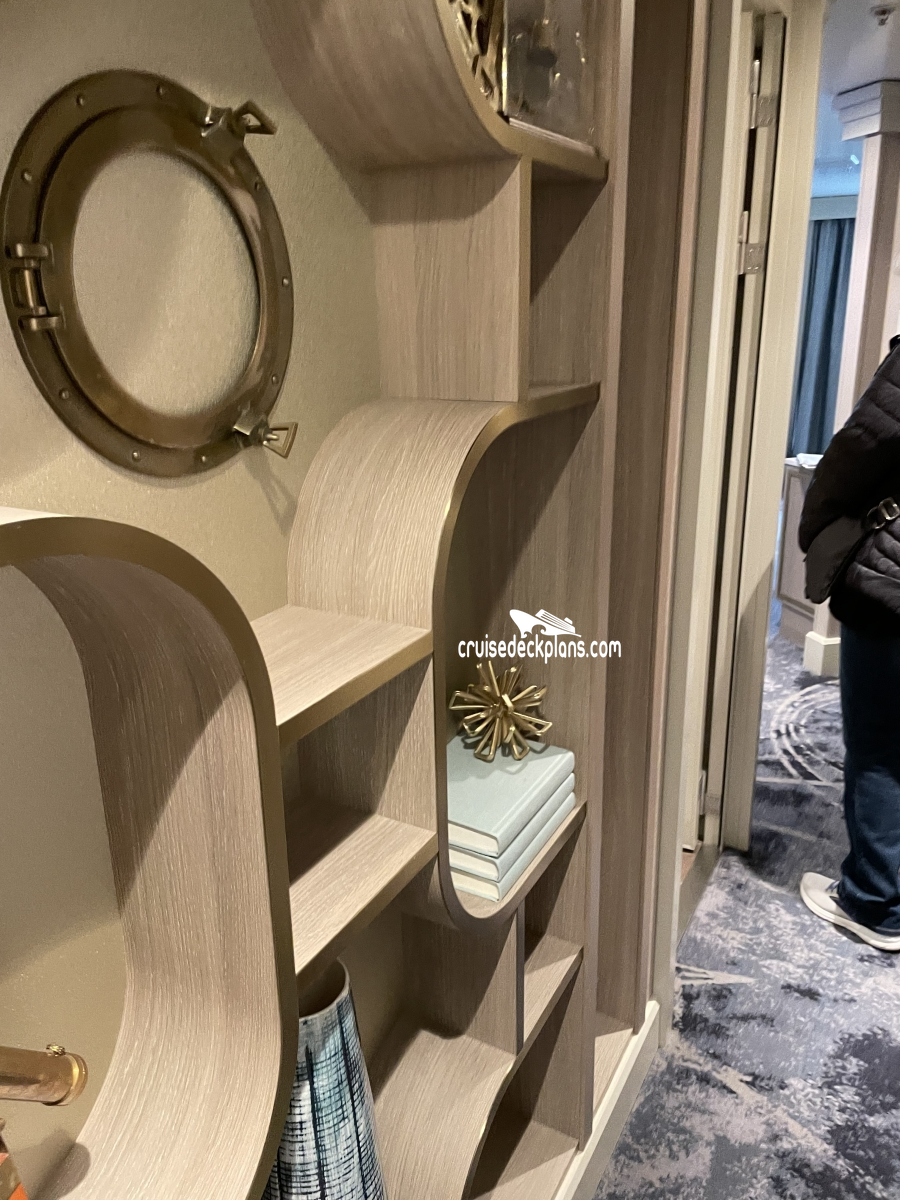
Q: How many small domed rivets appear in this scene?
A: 9